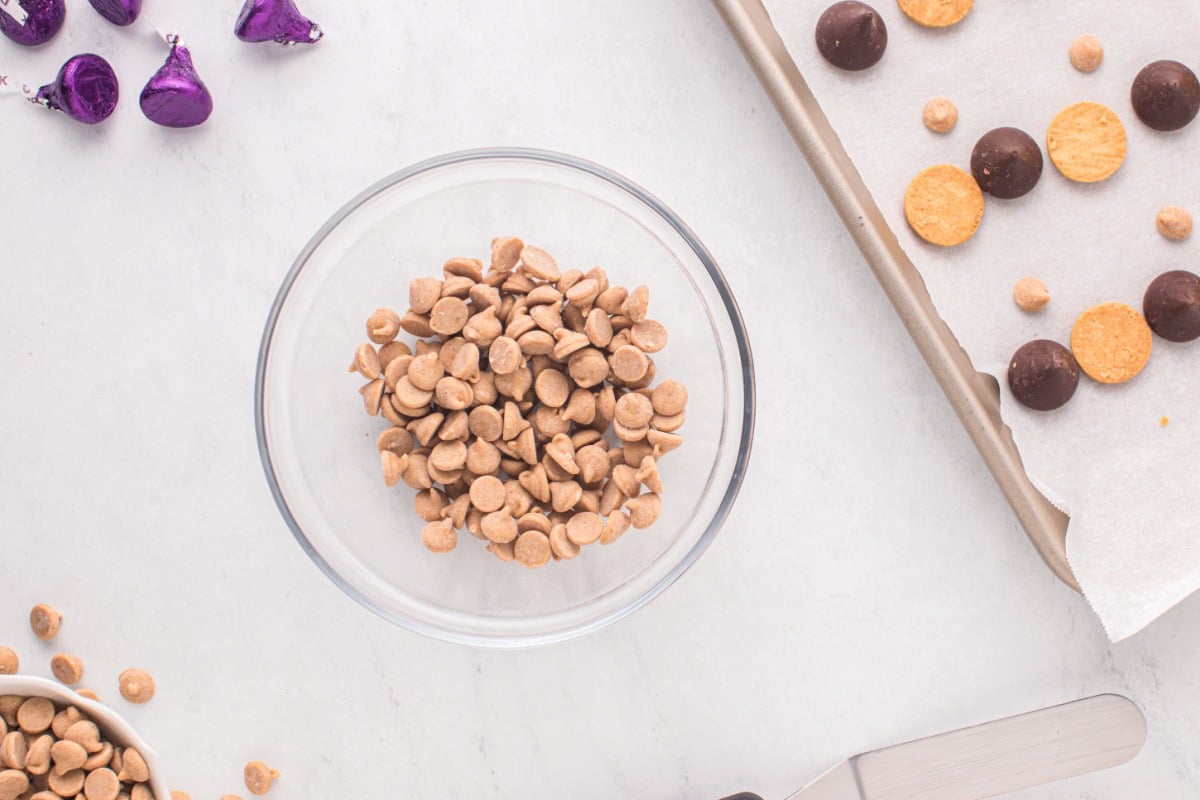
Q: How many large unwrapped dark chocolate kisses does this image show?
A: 5